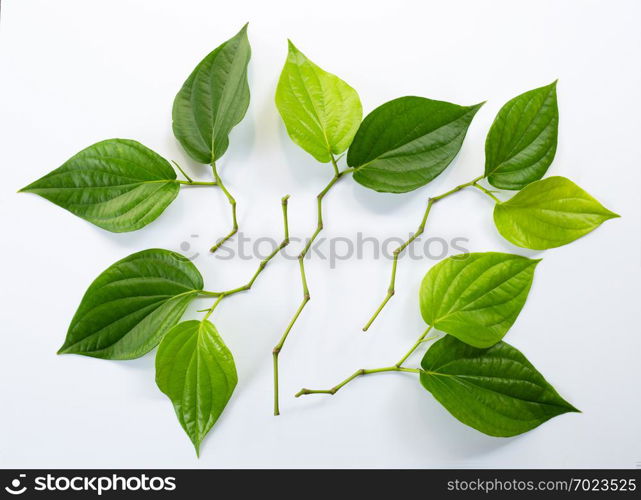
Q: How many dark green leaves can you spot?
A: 6